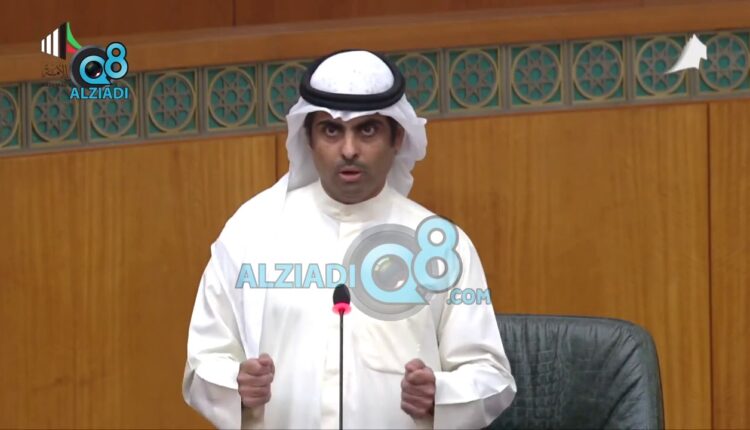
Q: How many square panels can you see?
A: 12